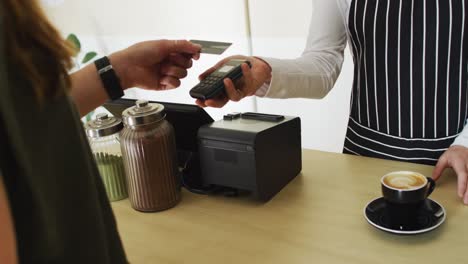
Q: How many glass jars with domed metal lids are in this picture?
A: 2